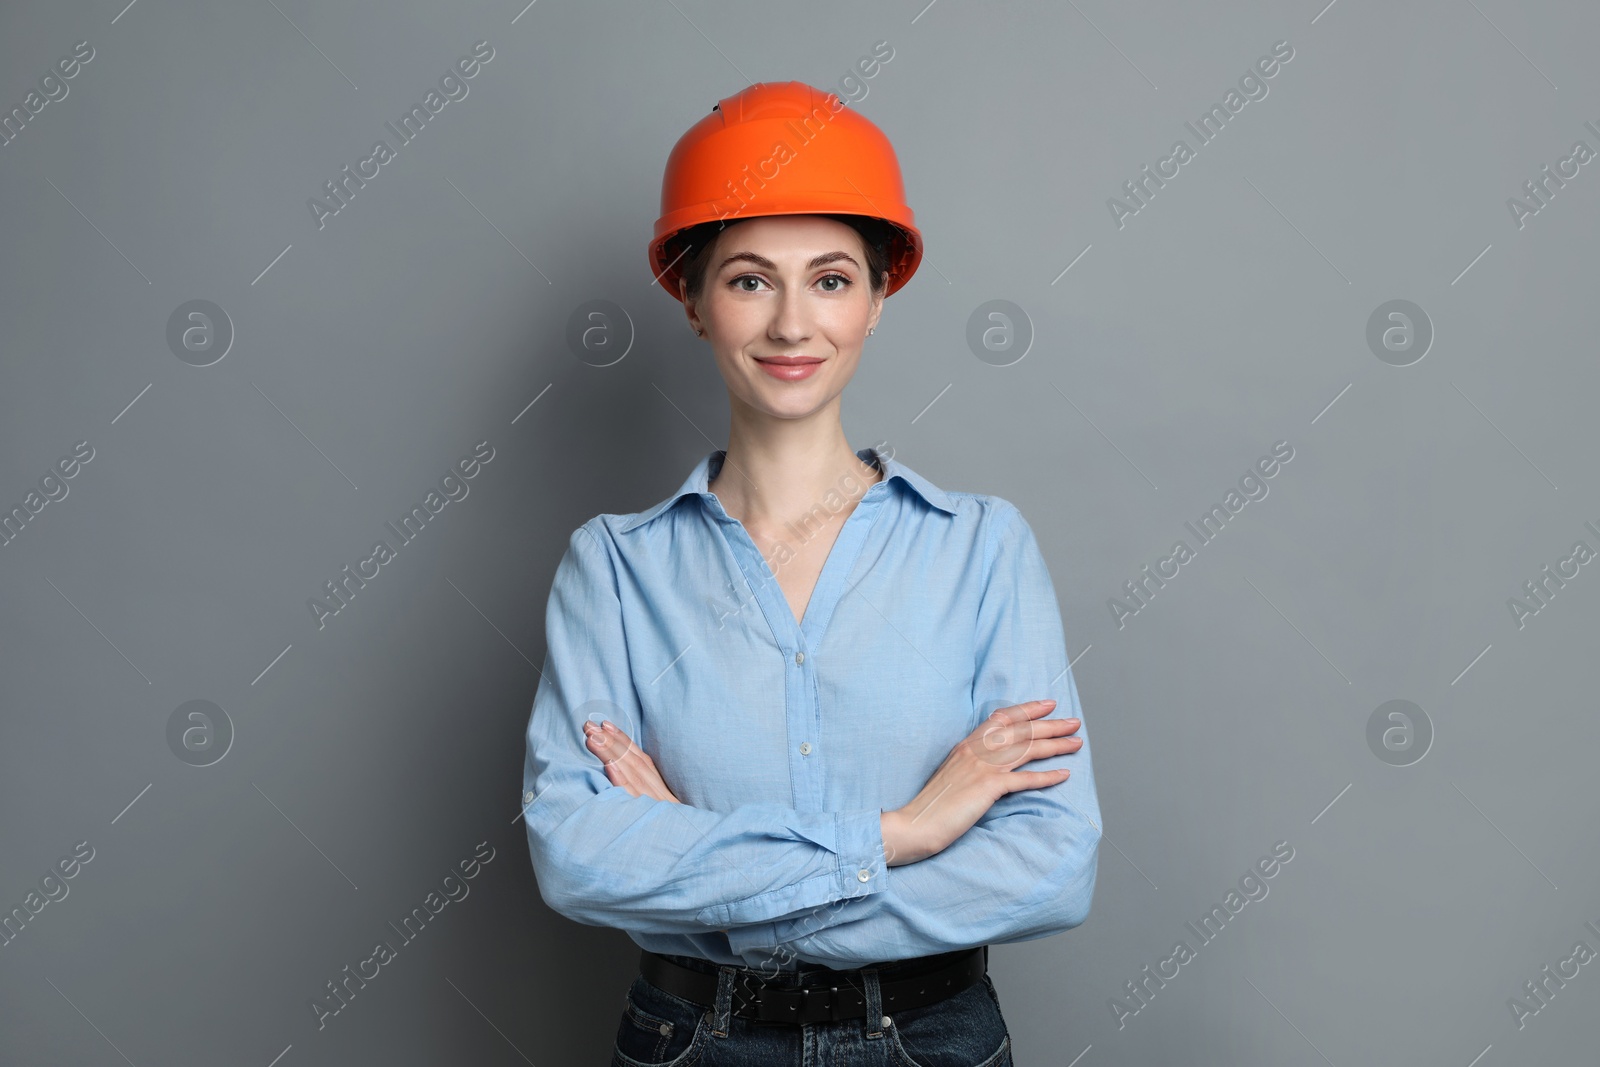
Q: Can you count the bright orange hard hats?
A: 1